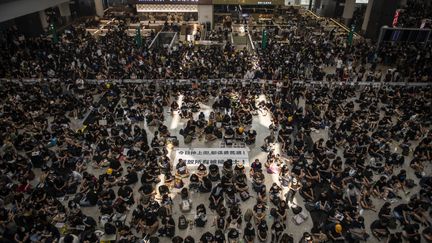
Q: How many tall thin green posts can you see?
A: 4